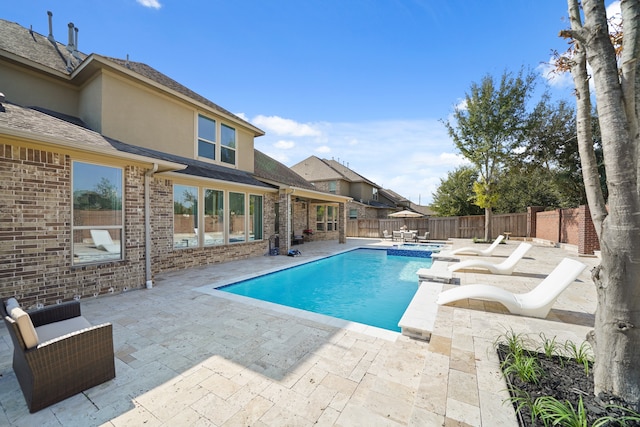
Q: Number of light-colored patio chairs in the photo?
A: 3